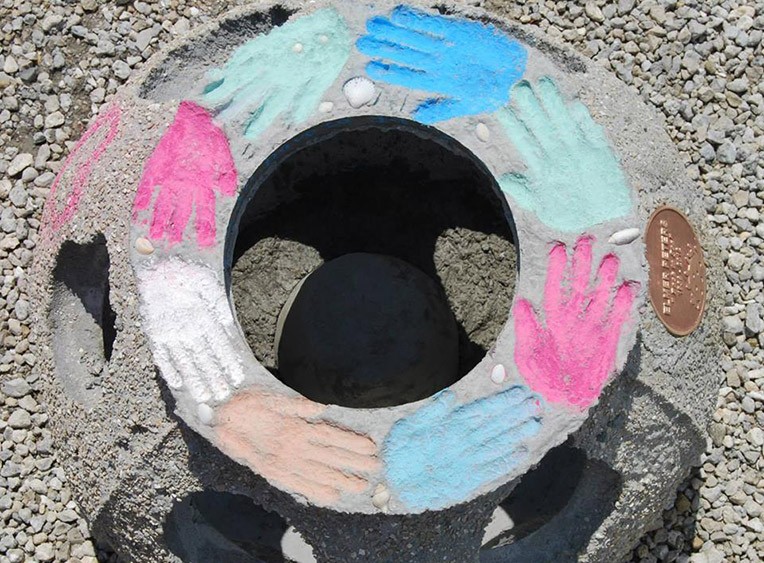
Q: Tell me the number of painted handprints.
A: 8